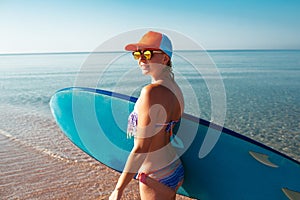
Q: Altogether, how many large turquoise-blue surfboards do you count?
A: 1